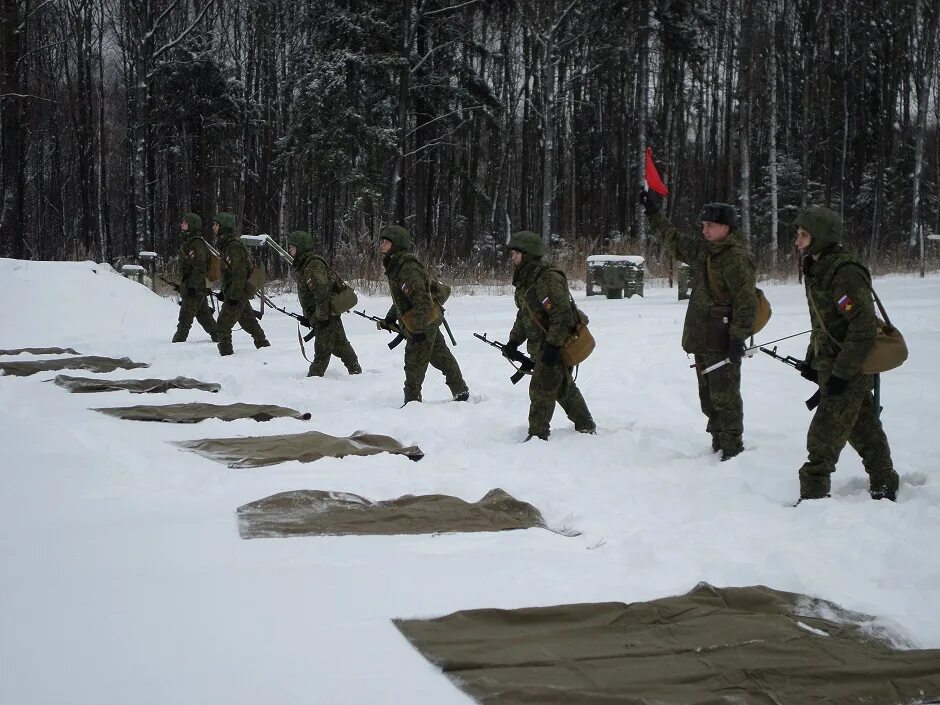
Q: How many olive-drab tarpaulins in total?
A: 7